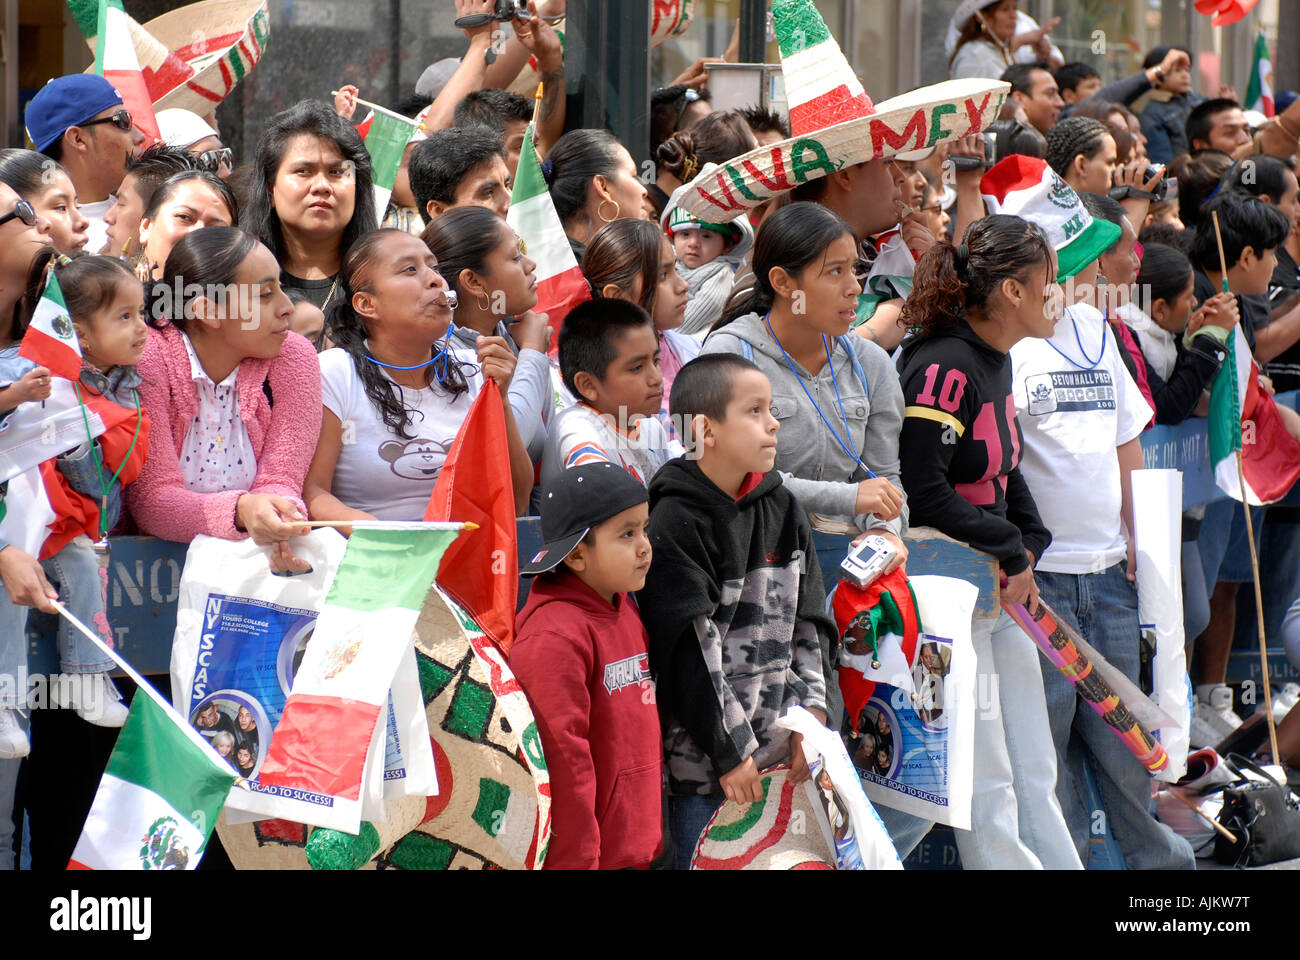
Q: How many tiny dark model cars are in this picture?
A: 0